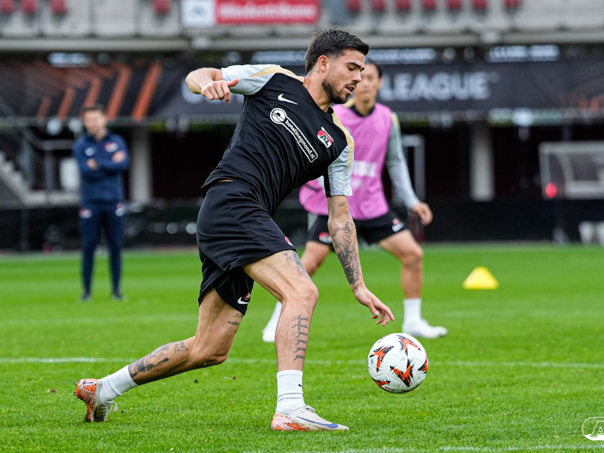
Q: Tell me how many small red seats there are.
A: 11